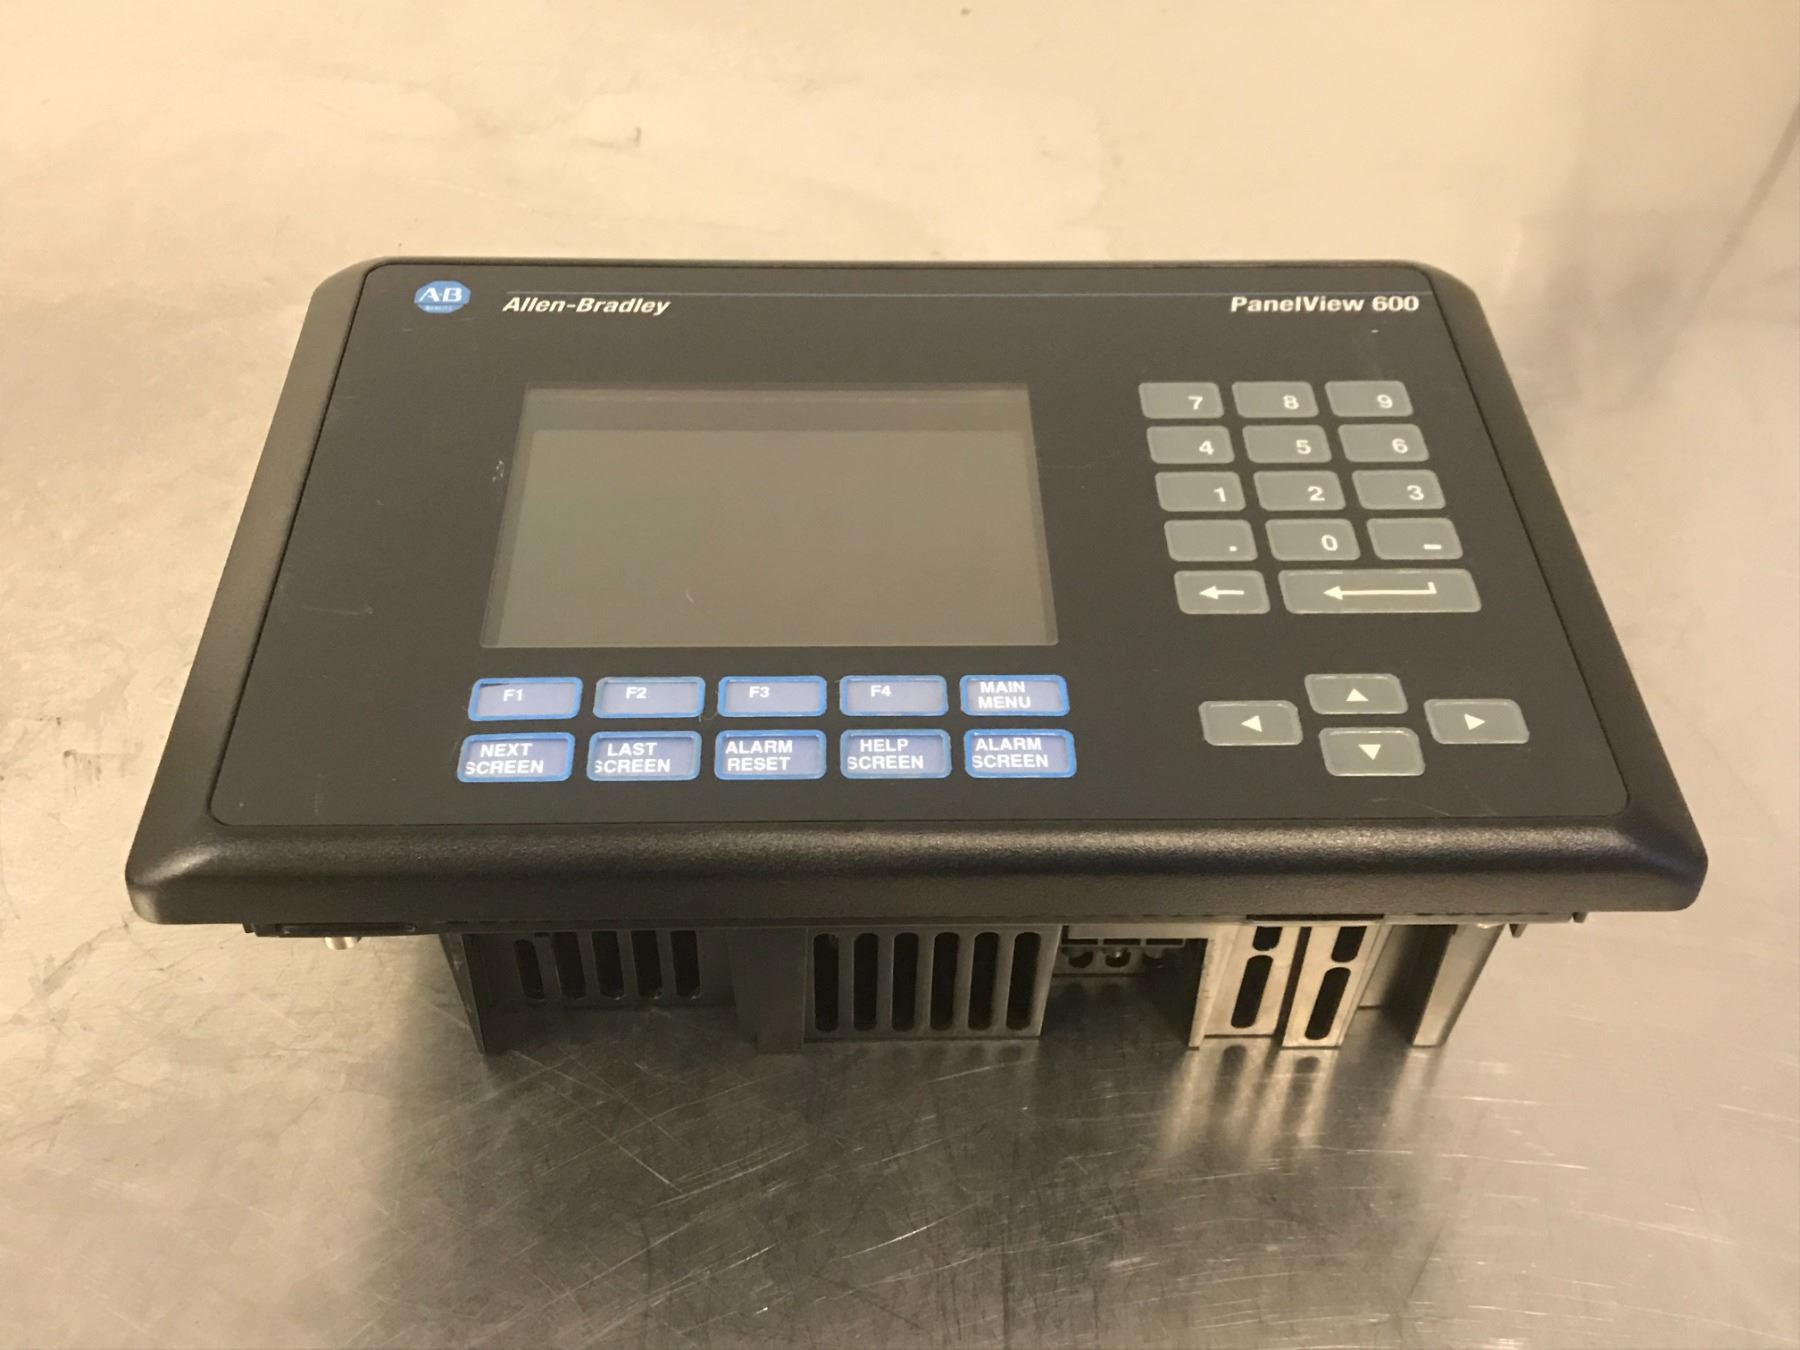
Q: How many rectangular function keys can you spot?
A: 10